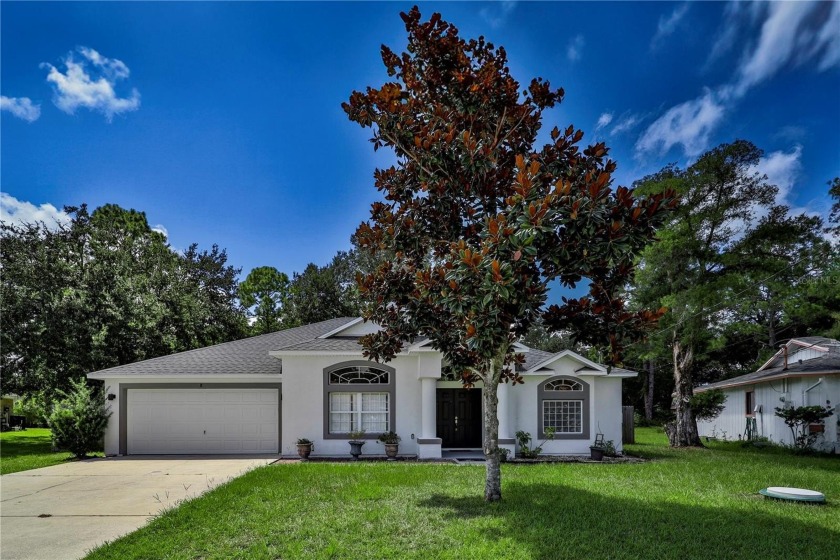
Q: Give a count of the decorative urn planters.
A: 3